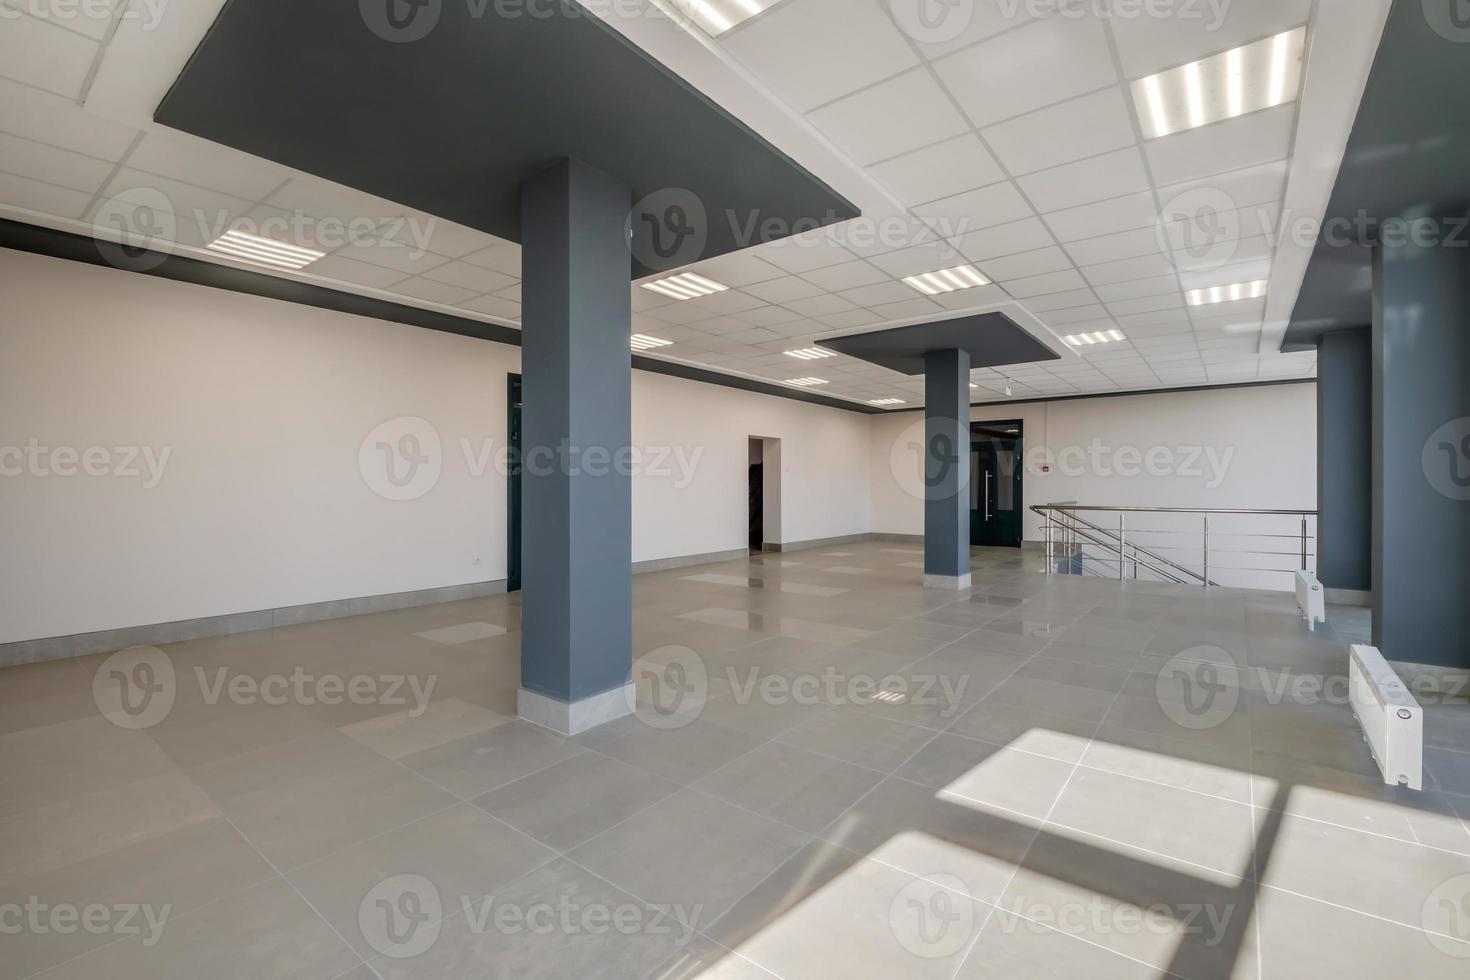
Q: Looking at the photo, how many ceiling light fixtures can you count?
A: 12